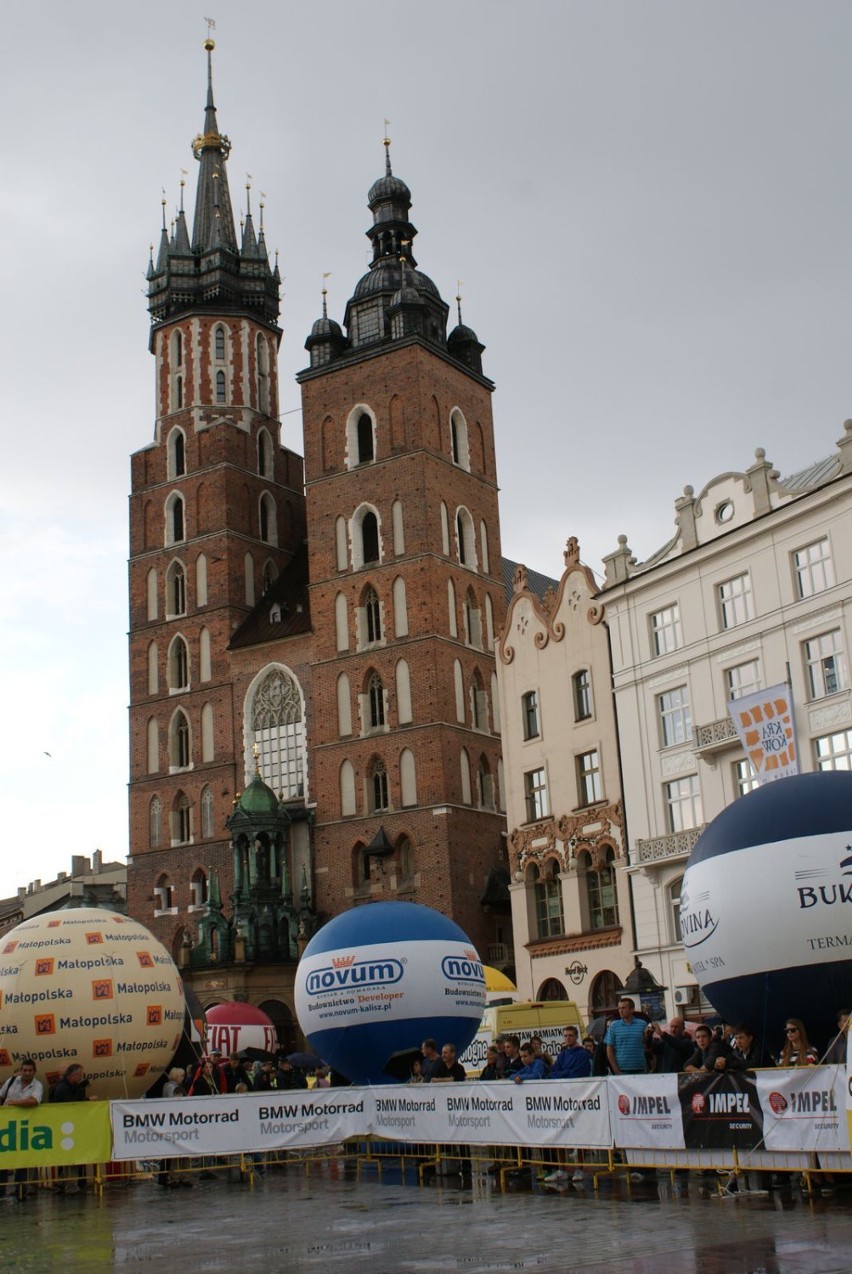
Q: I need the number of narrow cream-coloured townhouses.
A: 1